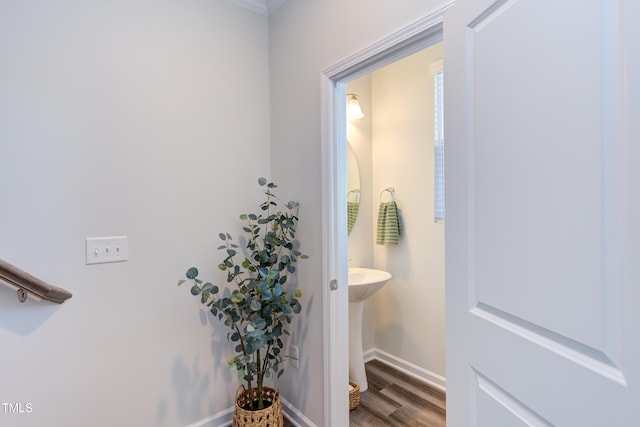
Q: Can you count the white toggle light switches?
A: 3